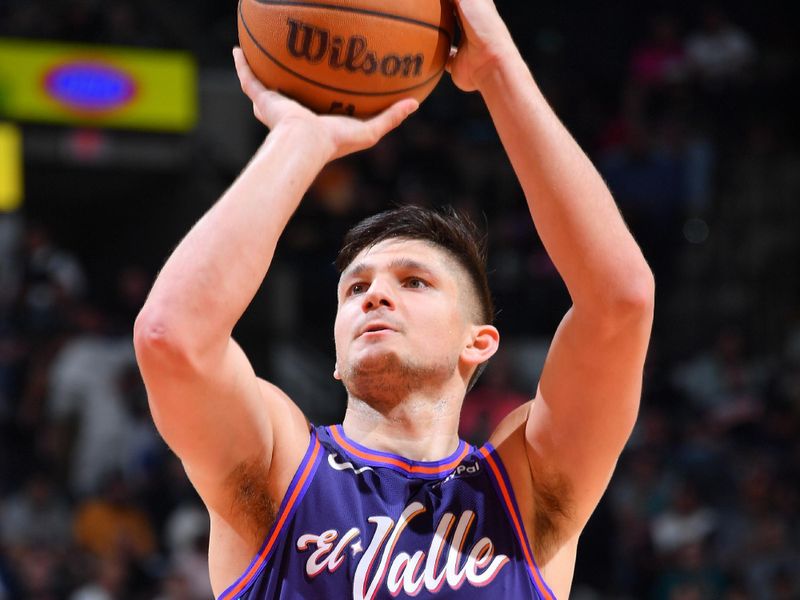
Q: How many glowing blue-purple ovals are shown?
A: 1